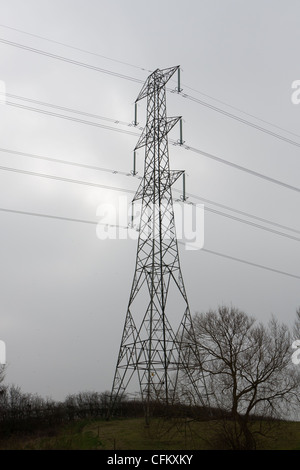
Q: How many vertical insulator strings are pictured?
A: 6